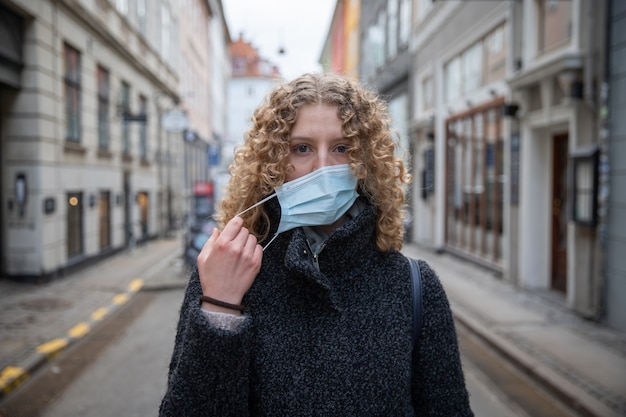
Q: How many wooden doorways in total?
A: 1